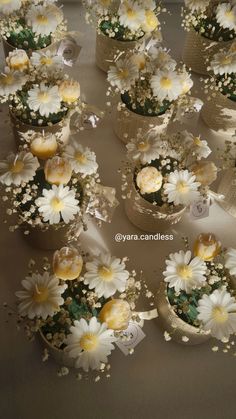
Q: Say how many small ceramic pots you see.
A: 11